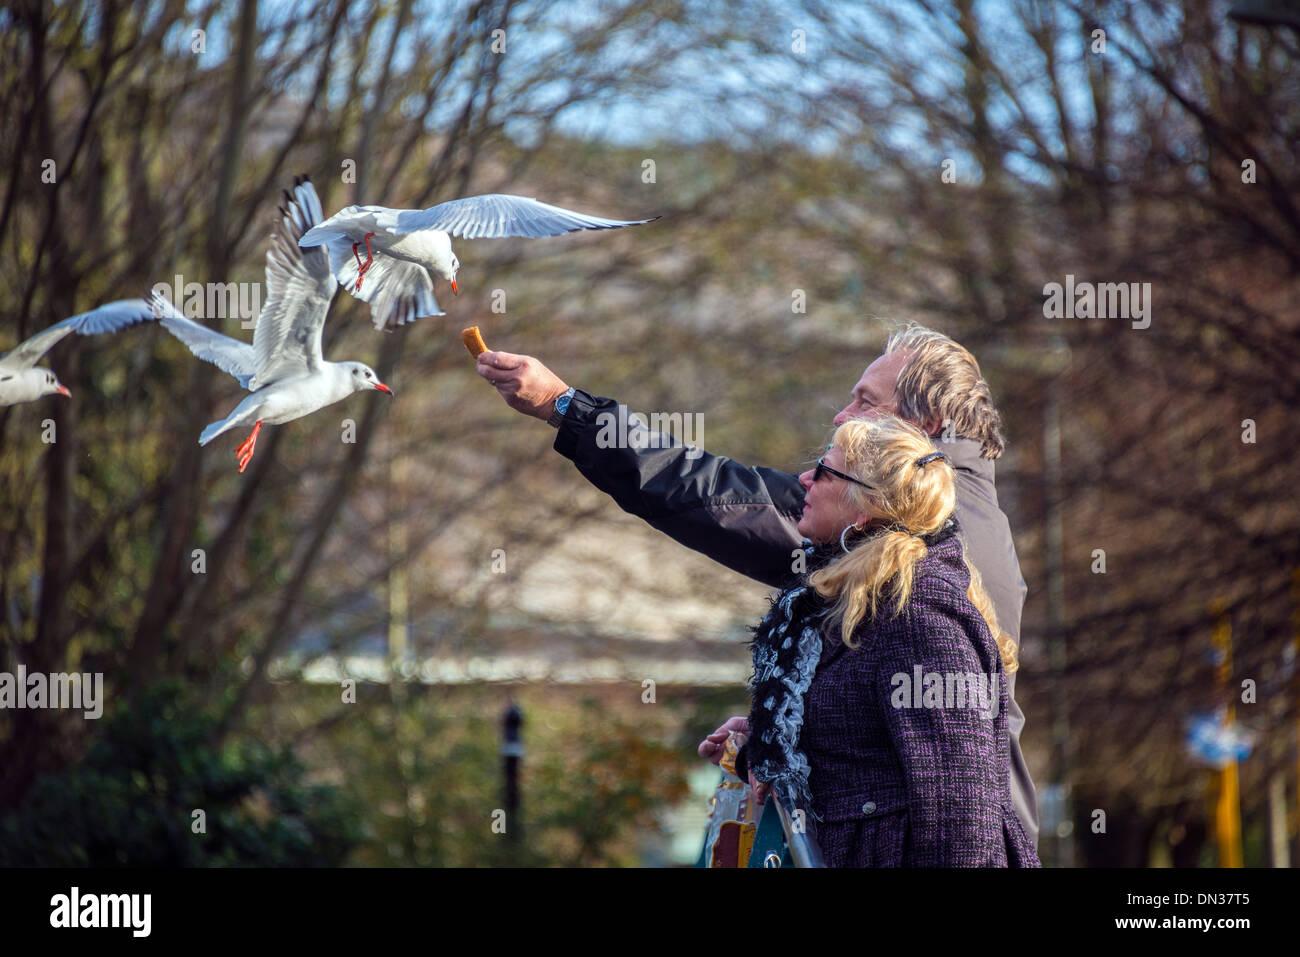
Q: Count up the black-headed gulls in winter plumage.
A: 3